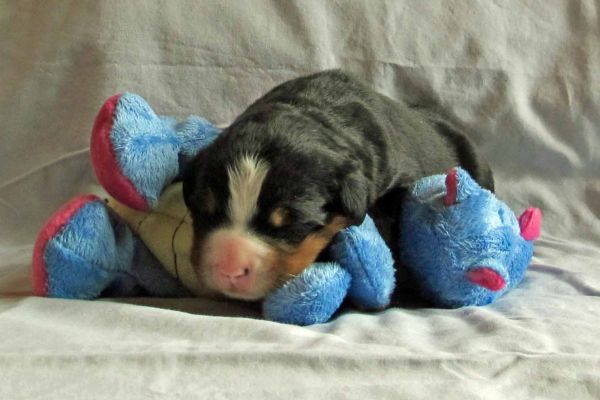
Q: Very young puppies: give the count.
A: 1